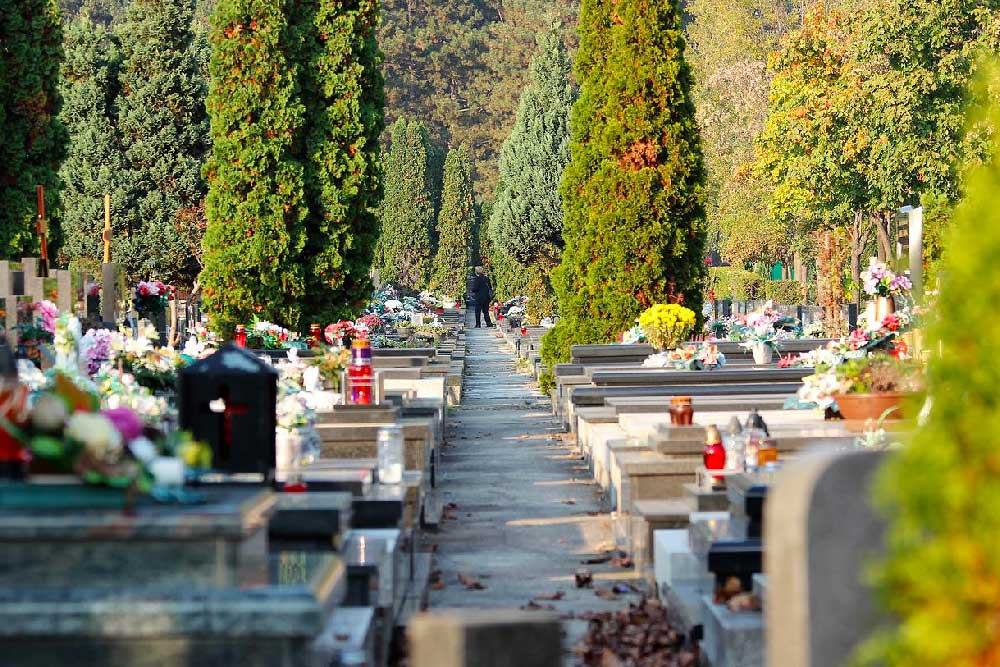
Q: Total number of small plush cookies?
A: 0